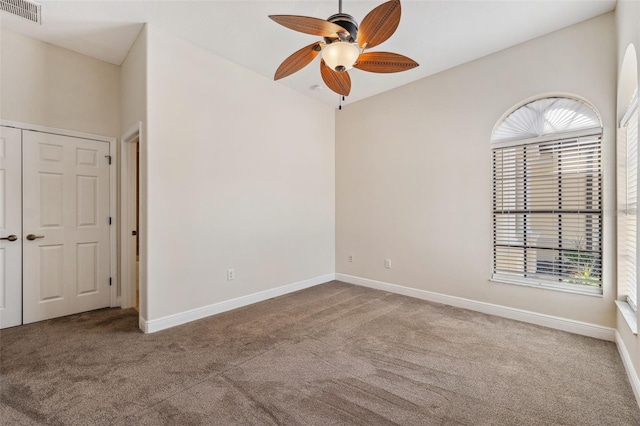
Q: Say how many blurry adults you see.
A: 0